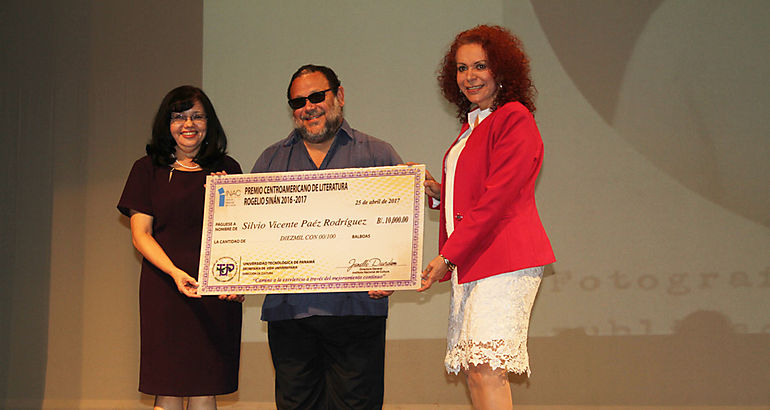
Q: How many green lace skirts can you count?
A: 0